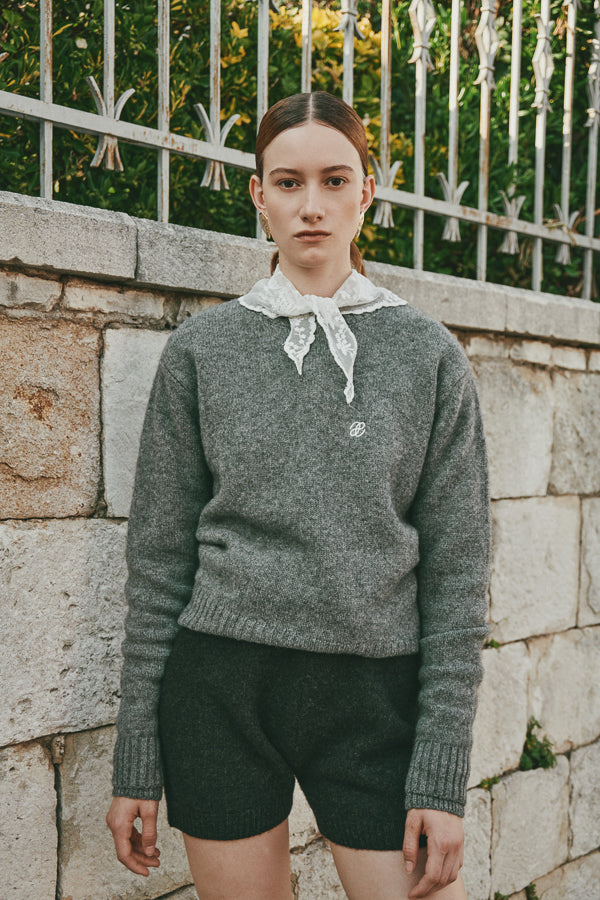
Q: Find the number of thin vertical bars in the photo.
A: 15